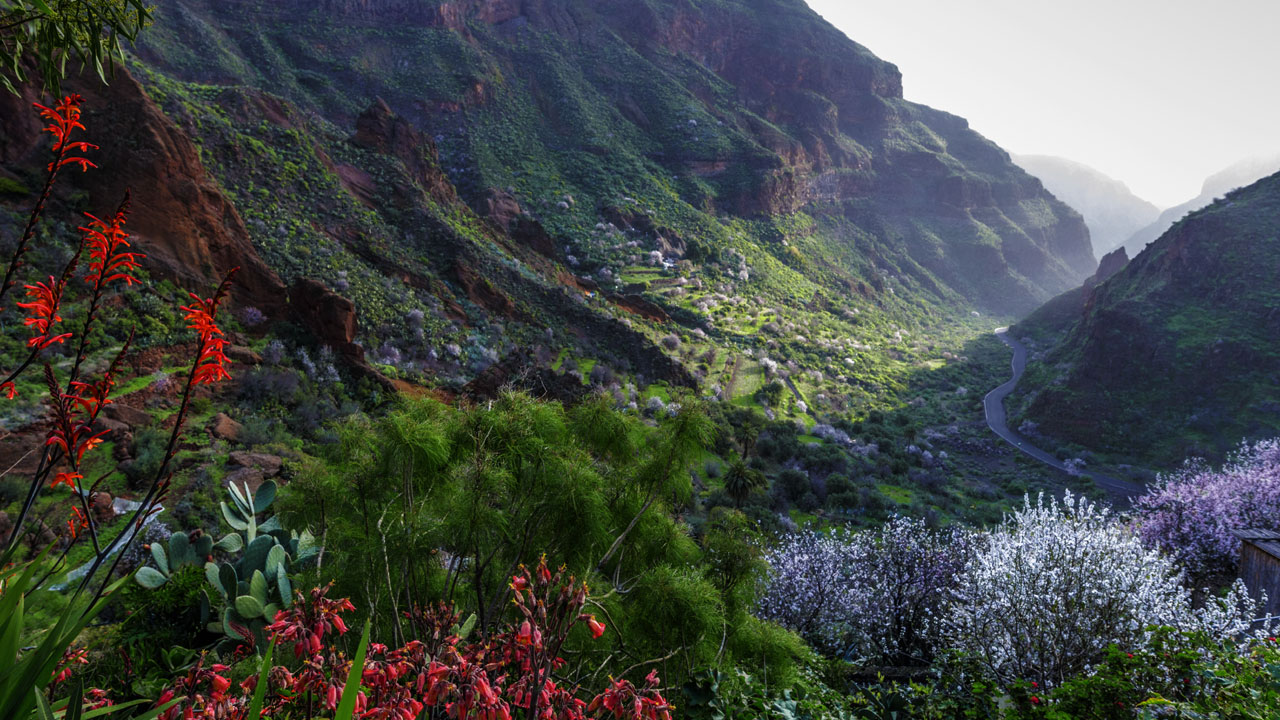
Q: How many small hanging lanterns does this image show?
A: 0